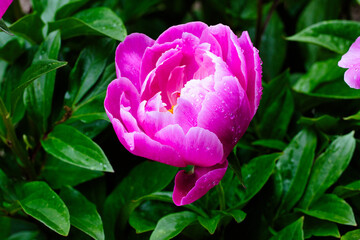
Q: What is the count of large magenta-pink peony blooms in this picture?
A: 1